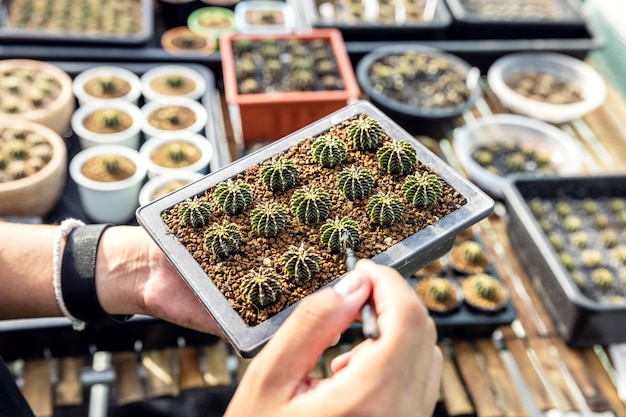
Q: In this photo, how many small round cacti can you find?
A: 15